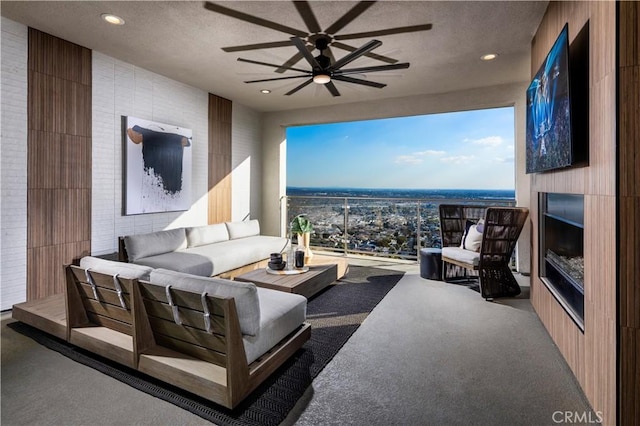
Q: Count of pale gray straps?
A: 4